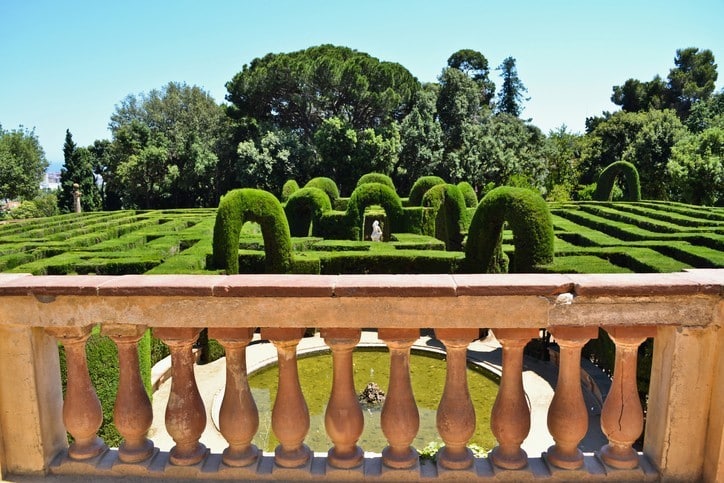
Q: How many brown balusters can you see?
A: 11